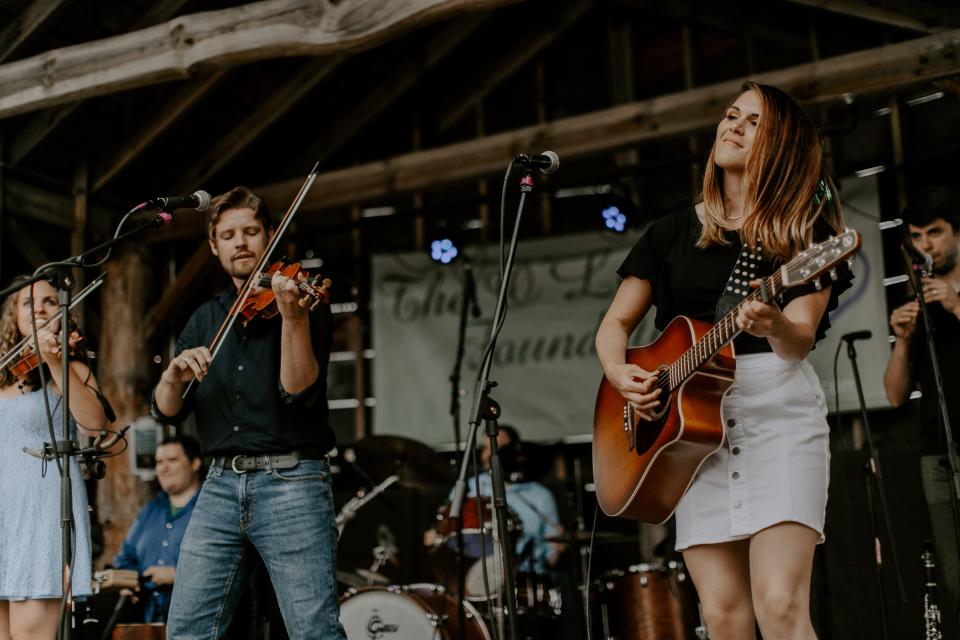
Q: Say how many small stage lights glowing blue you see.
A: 2